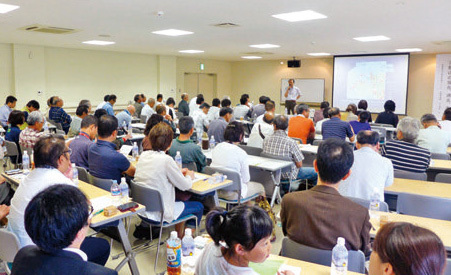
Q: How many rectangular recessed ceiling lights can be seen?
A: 10